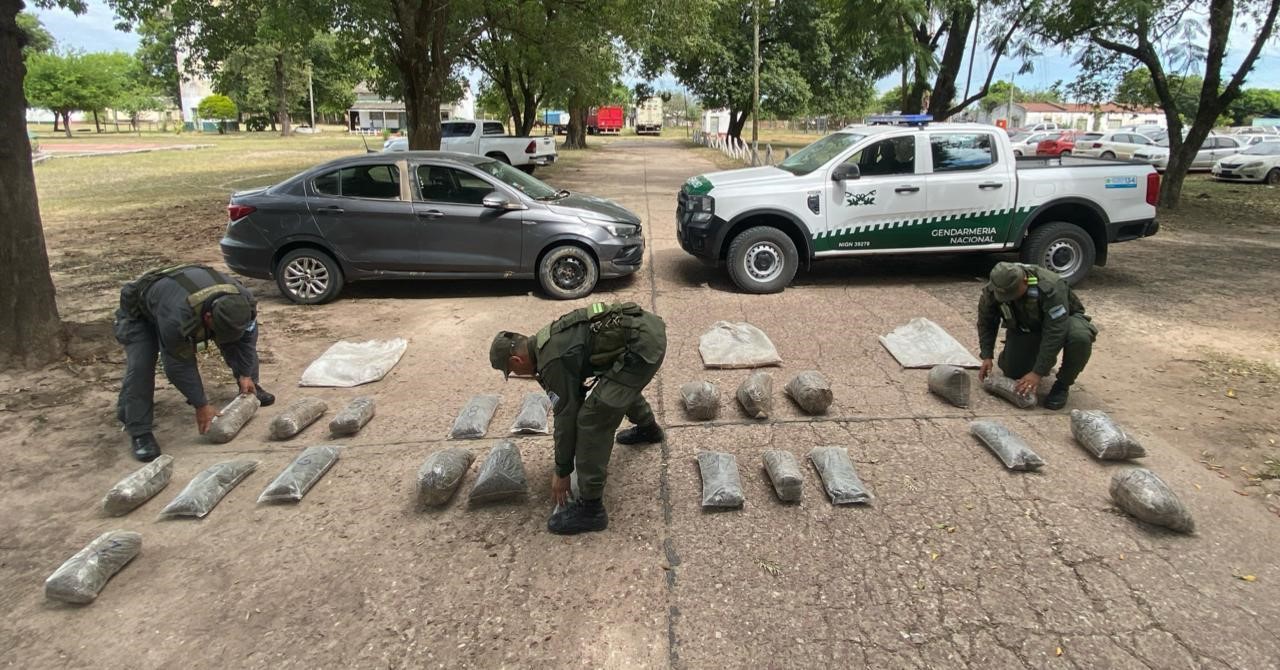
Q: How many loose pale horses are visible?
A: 0